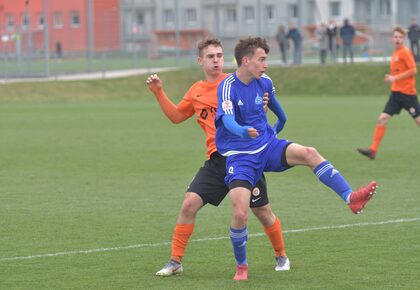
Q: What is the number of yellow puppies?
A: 0